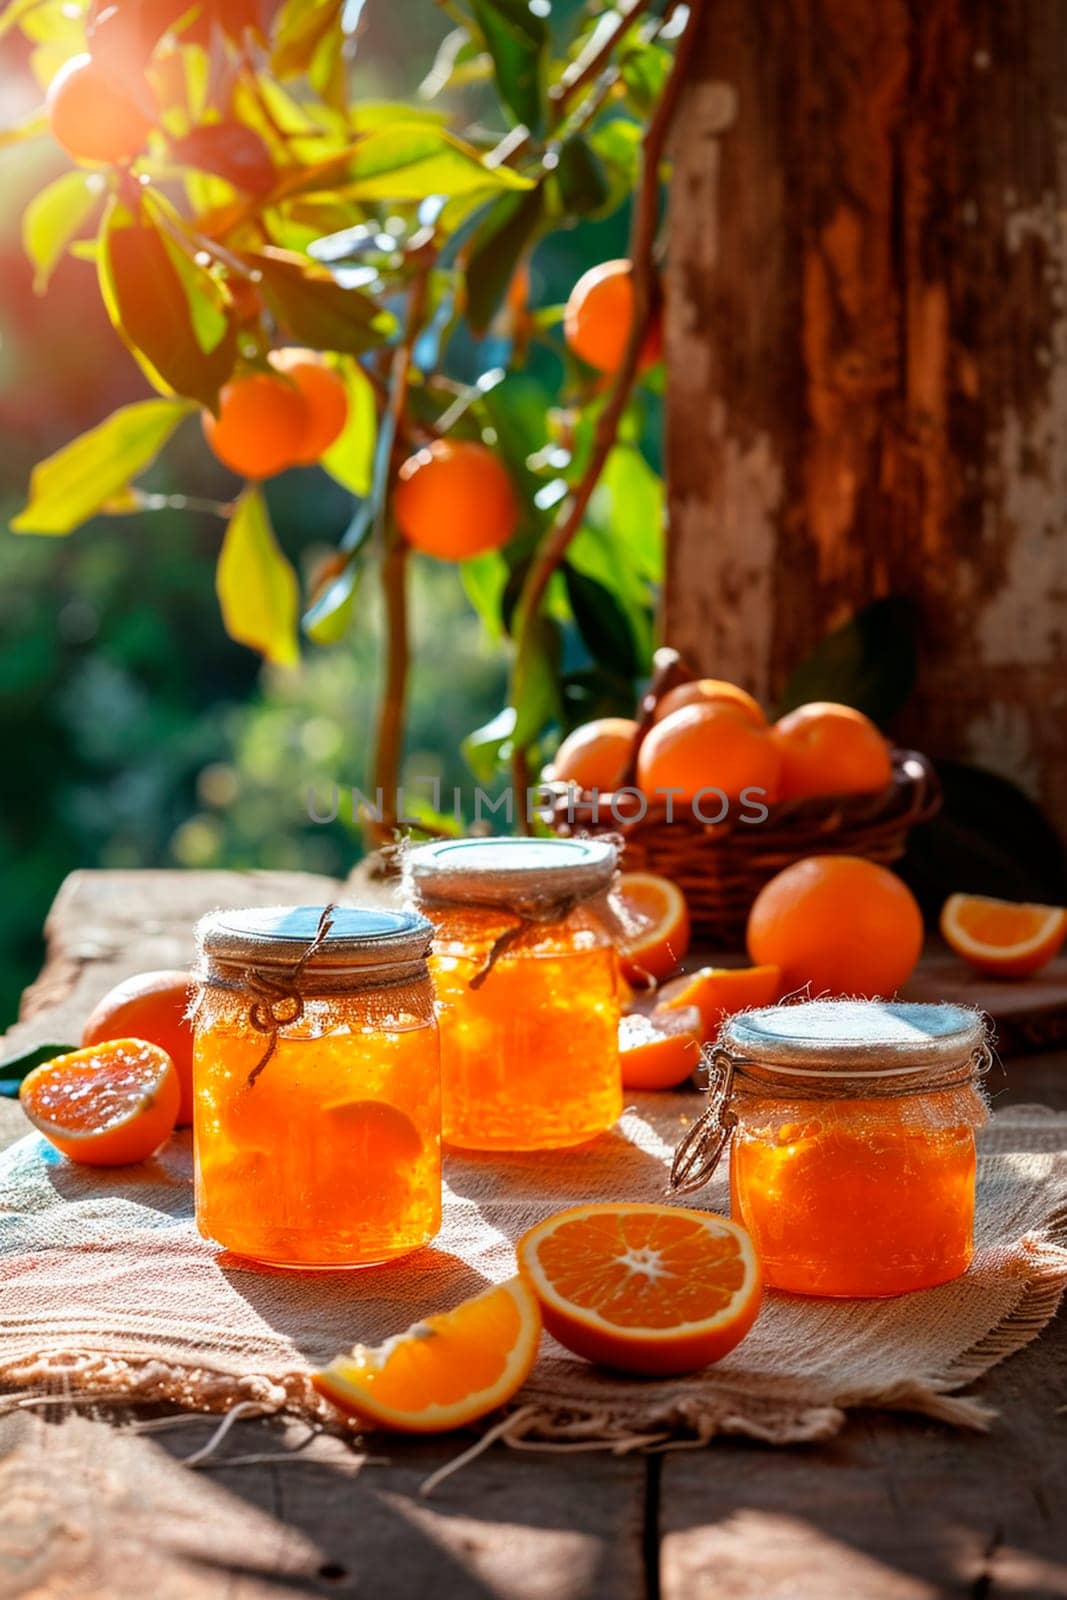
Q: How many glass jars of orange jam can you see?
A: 3